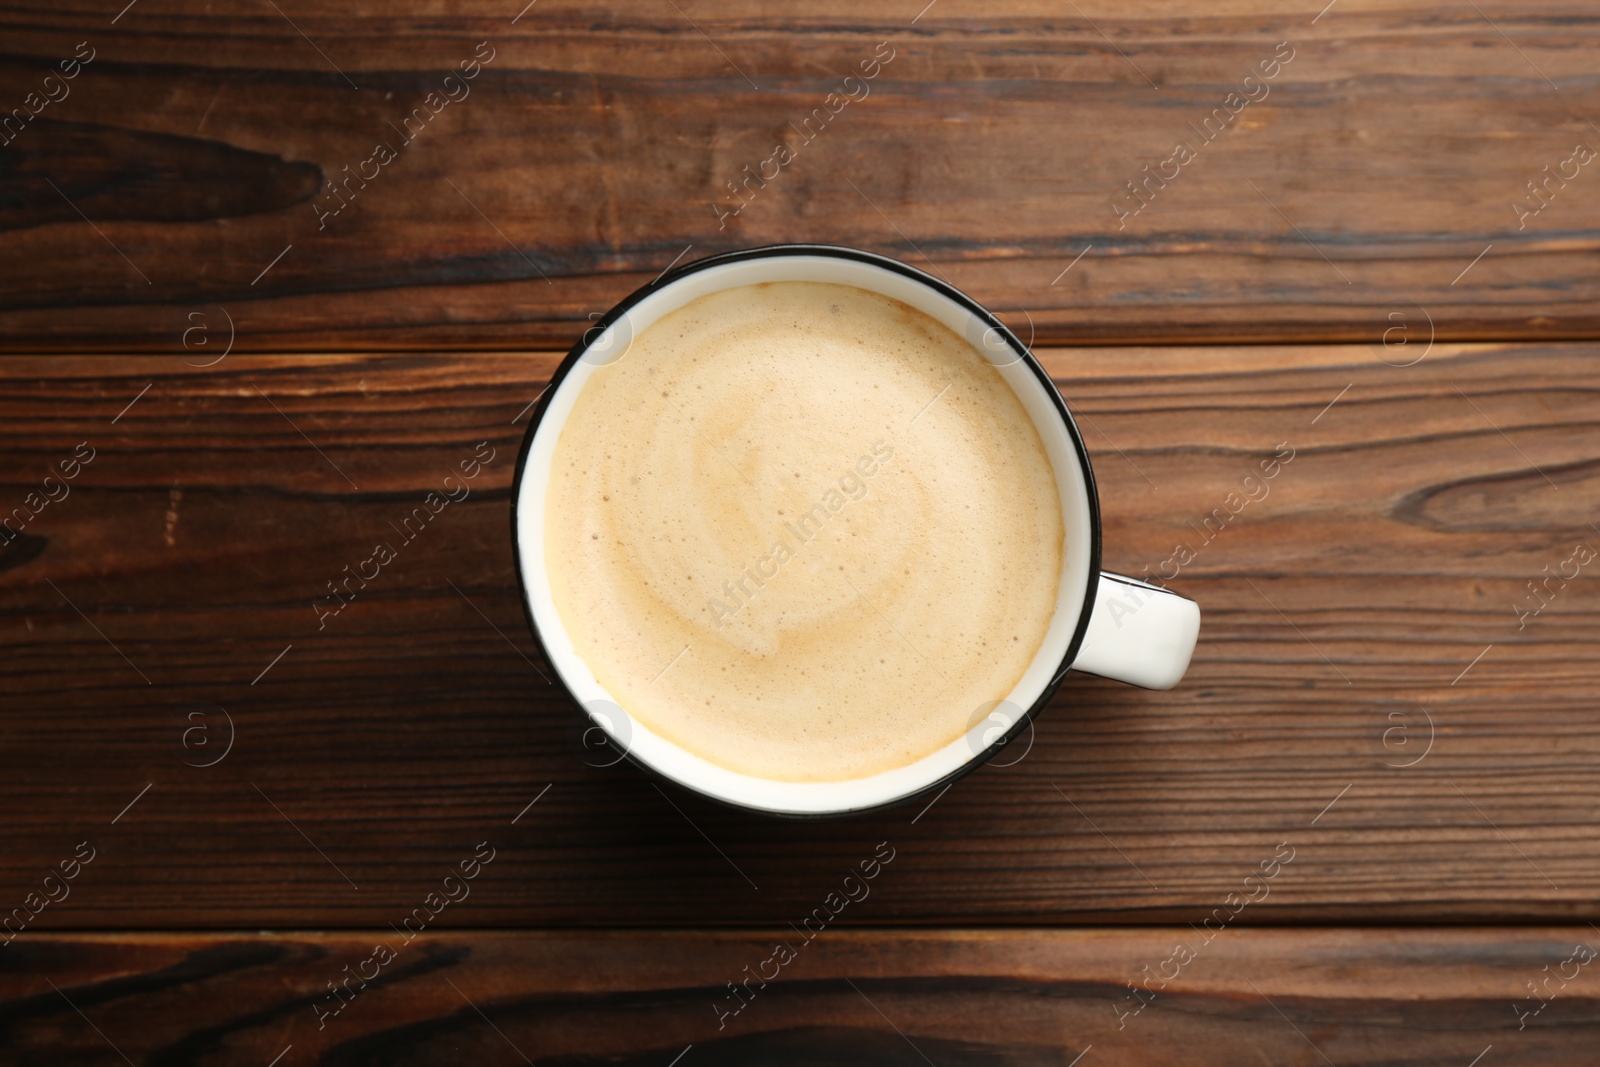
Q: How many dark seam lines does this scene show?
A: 2